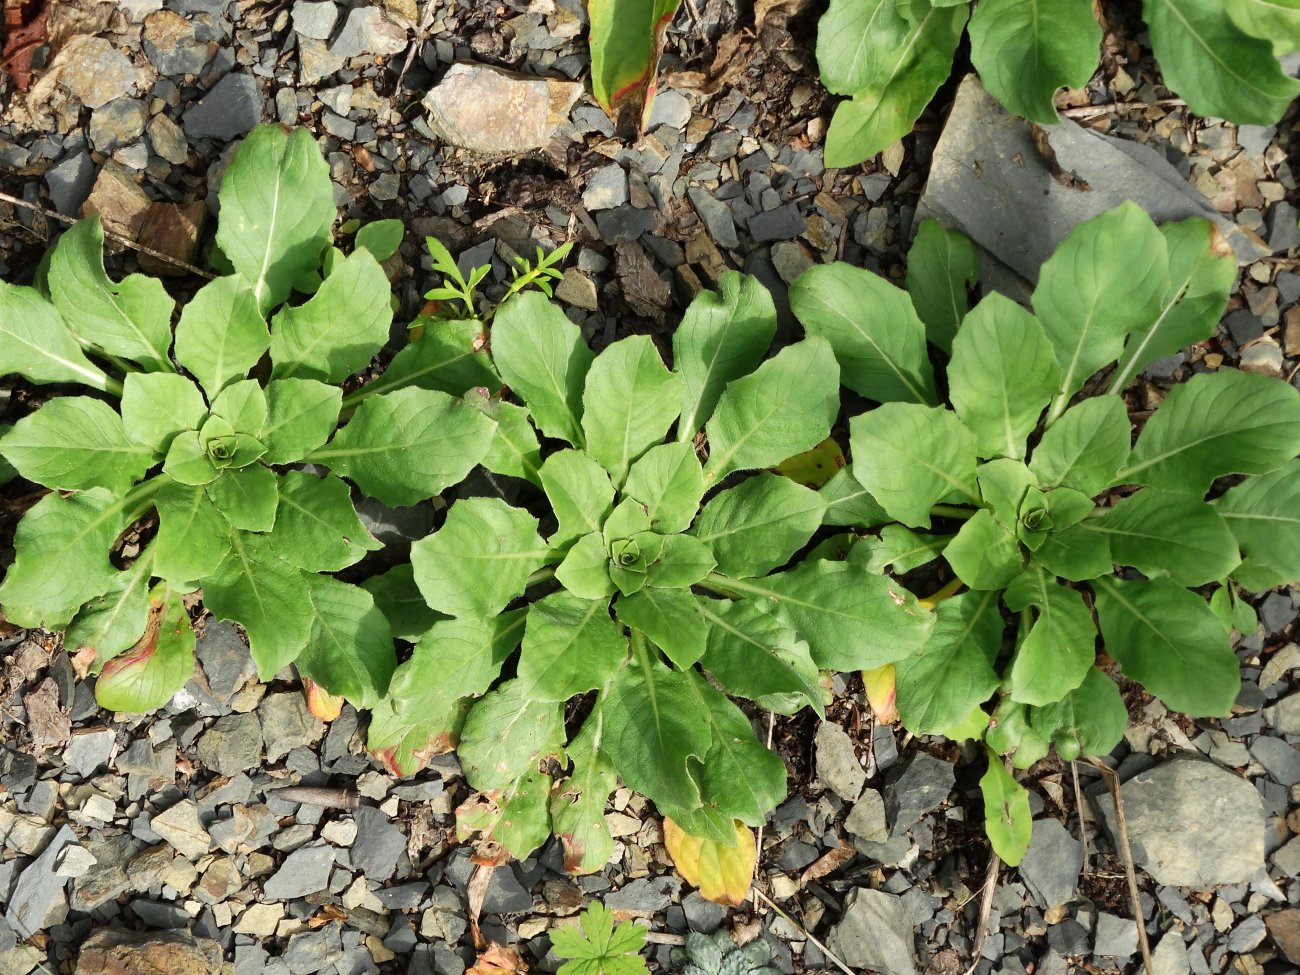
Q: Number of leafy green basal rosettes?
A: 3